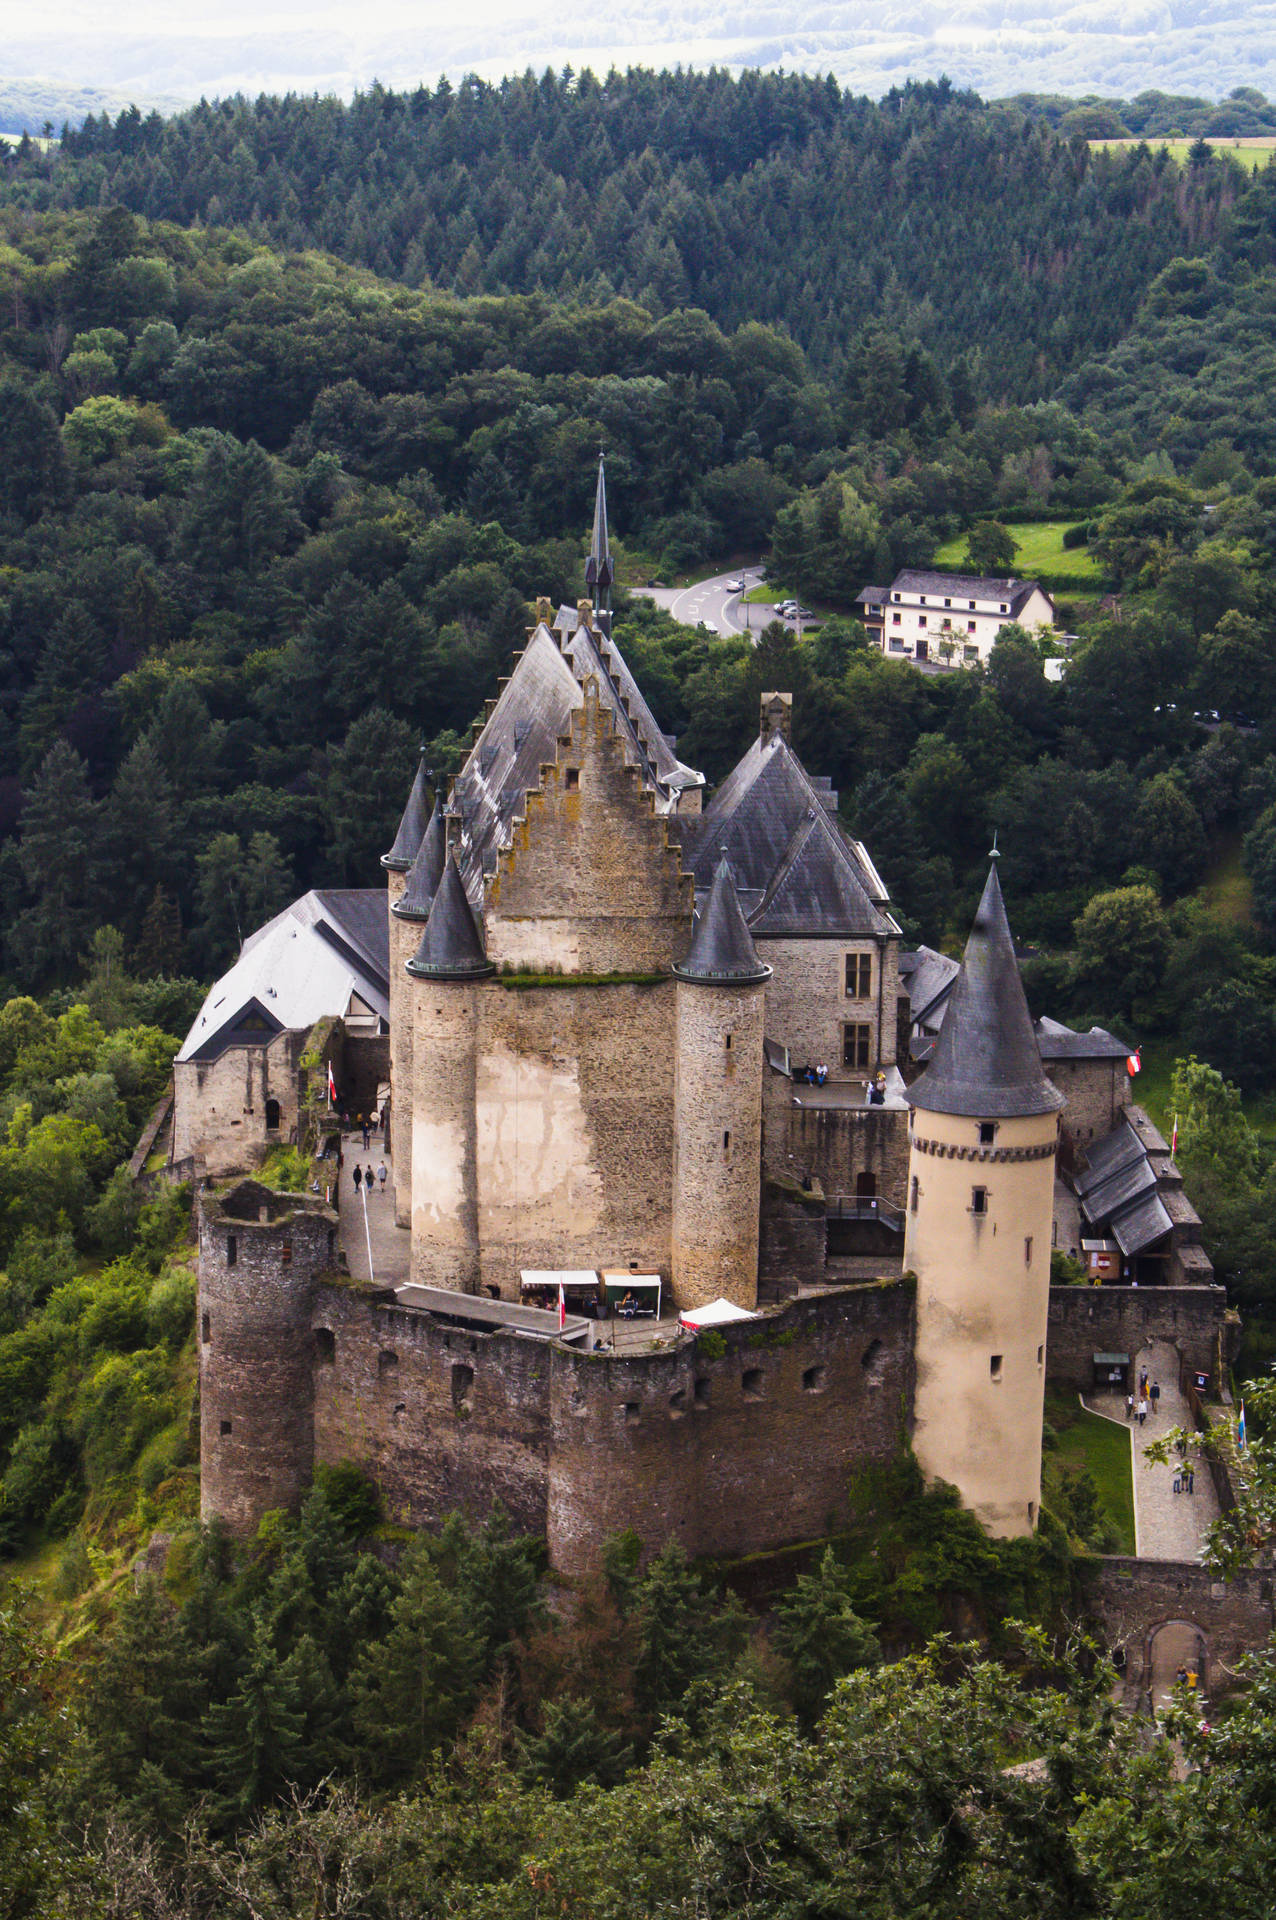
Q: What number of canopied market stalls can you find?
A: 3